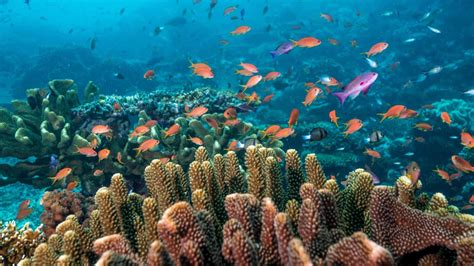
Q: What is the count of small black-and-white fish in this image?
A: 3